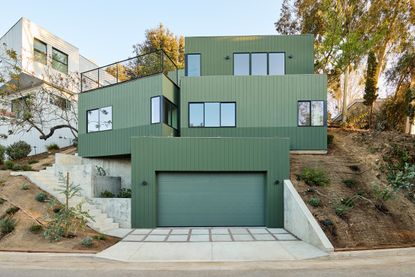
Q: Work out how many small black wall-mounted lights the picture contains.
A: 4